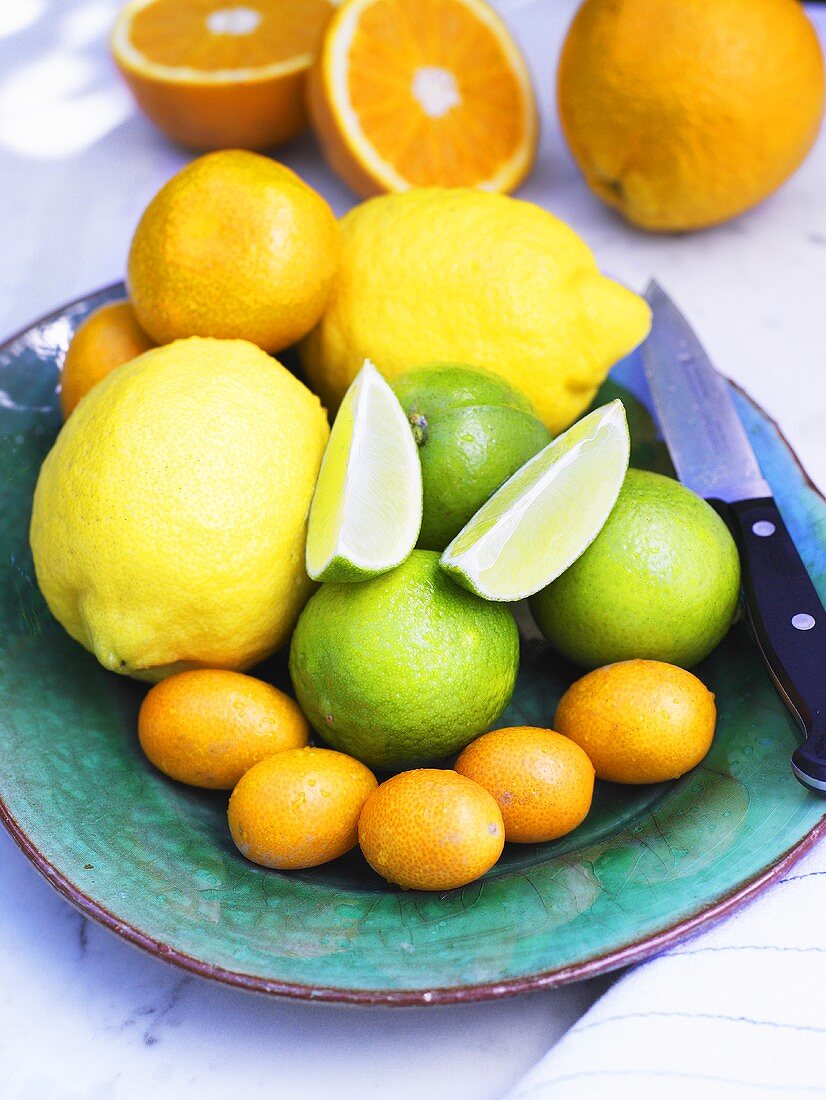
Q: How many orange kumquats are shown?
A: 5